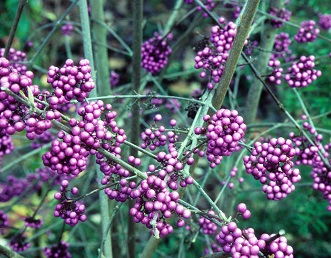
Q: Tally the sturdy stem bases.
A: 5